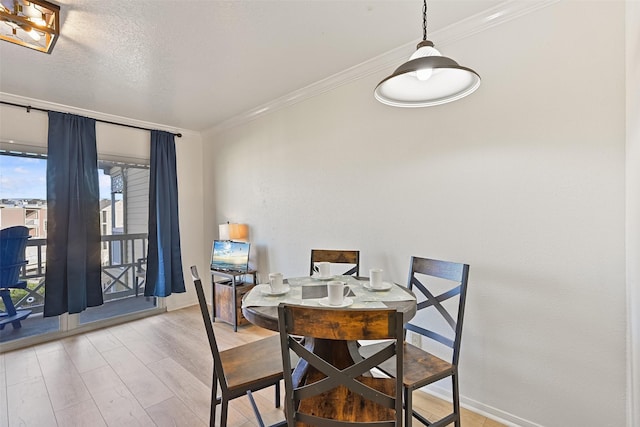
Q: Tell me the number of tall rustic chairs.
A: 4